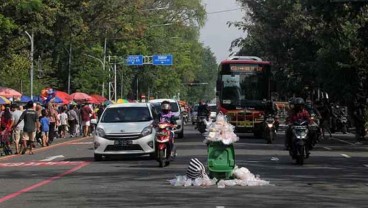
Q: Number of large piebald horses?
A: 0